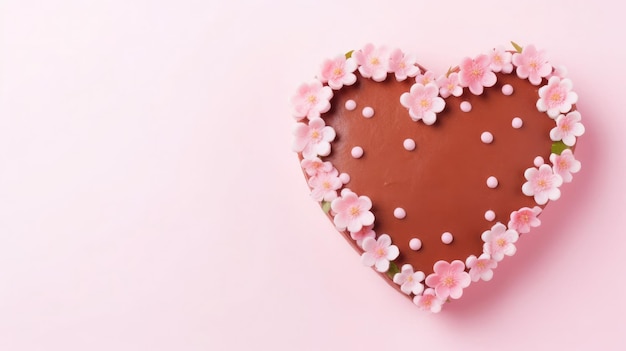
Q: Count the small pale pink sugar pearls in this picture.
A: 15